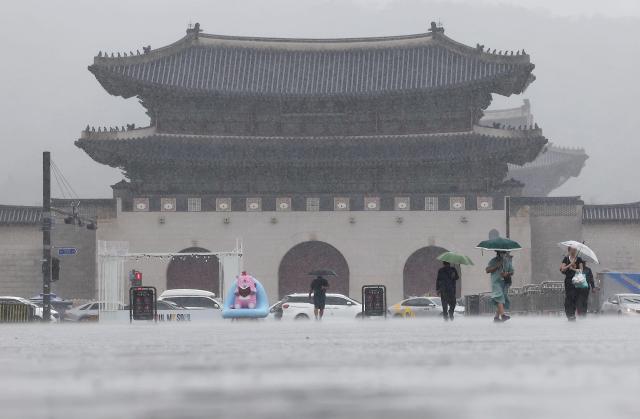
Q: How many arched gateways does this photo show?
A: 3